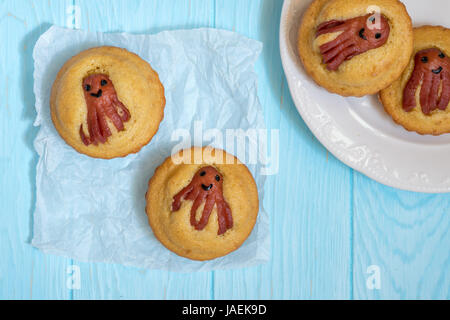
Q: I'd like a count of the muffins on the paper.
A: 2